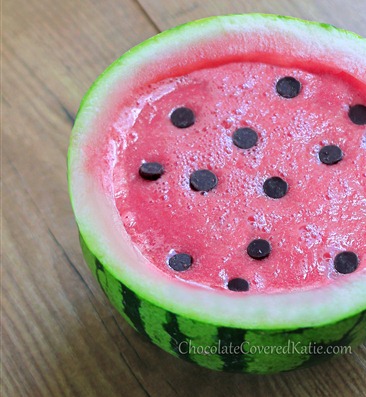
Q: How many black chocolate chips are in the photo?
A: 12